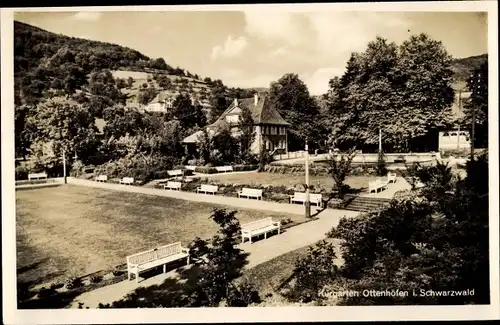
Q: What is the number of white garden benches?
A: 14